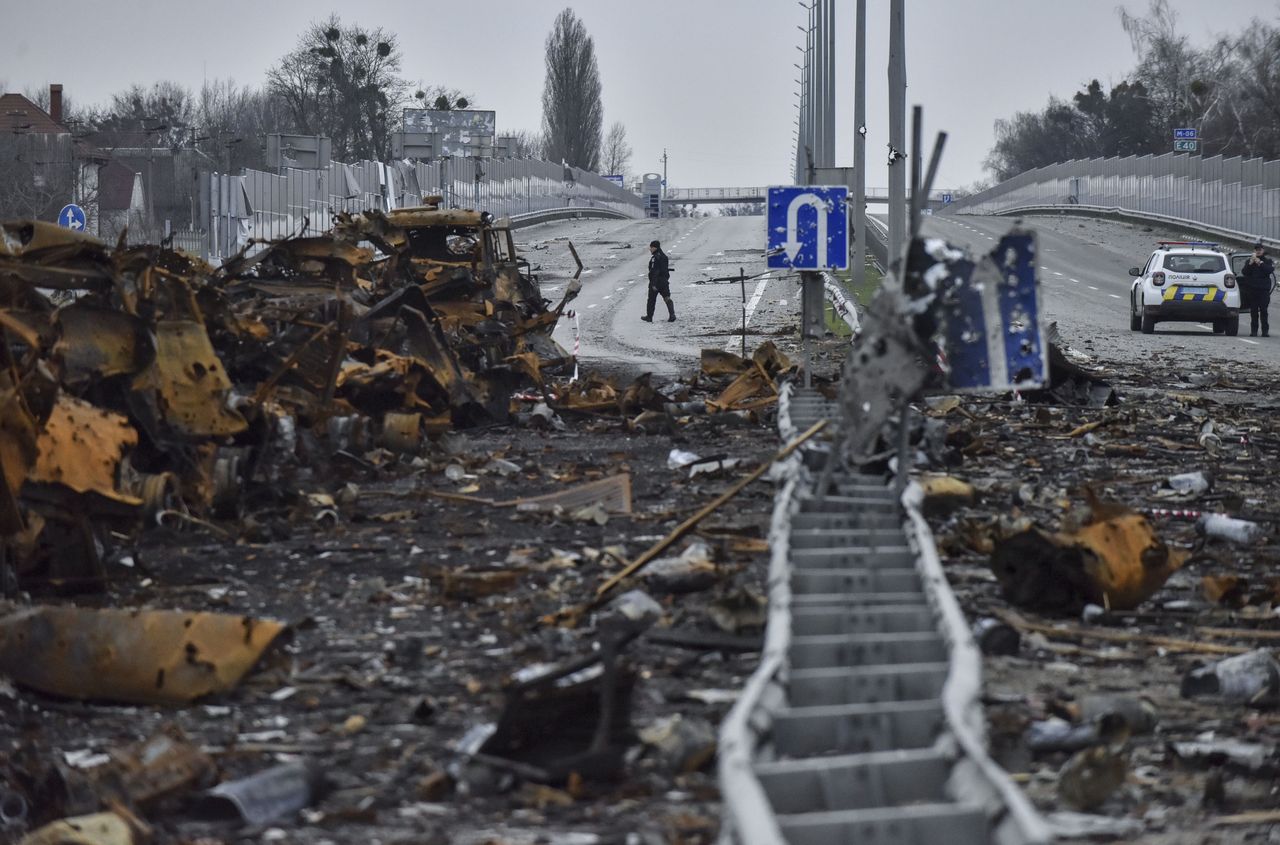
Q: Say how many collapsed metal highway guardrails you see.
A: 1